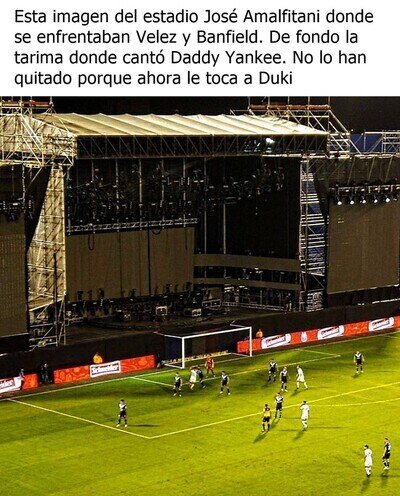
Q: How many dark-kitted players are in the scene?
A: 9